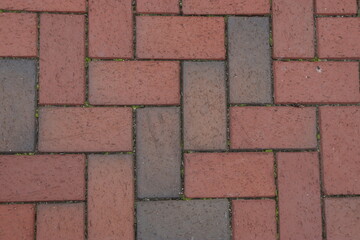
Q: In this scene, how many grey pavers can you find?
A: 5